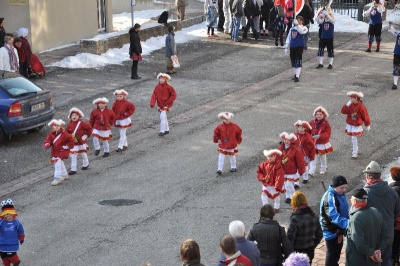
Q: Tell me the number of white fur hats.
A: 11